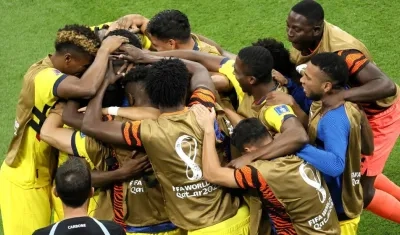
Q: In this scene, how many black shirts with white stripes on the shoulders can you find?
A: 1